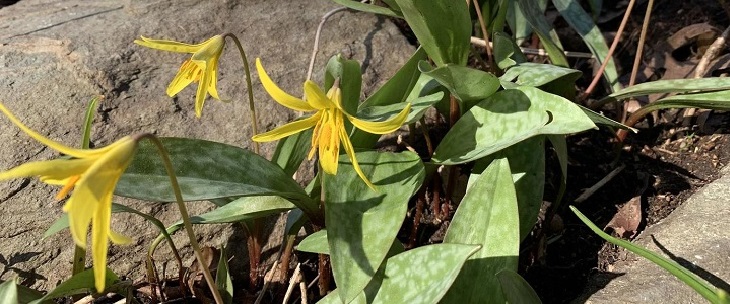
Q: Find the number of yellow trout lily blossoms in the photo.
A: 3